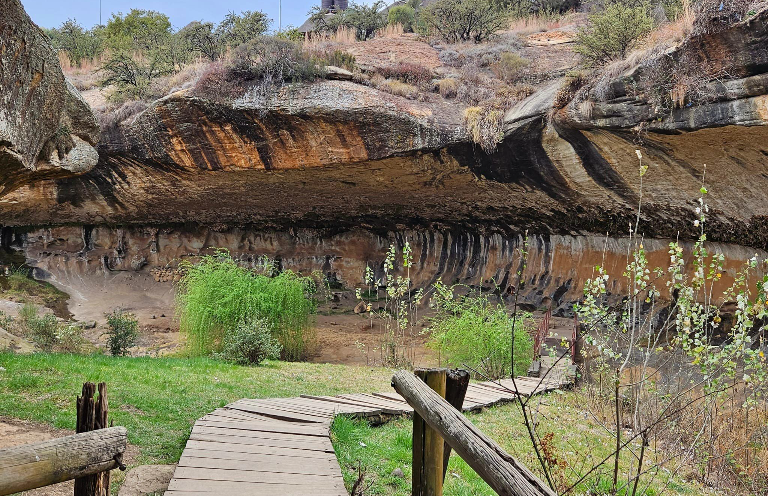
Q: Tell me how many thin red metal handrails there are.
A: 2